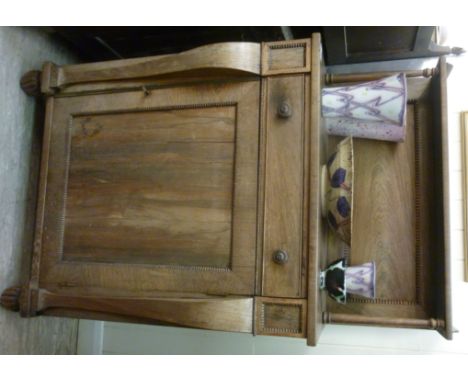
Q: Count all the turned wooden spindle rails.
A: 2